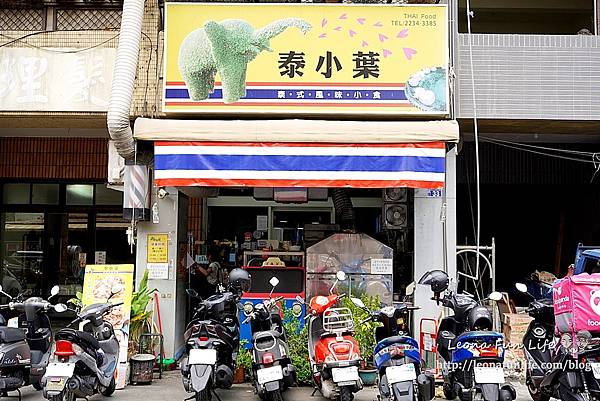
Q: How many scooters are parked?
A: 8